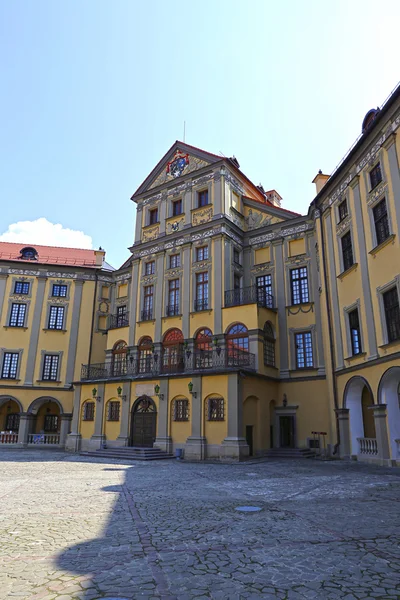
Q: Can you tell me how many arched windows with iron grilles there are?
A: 4